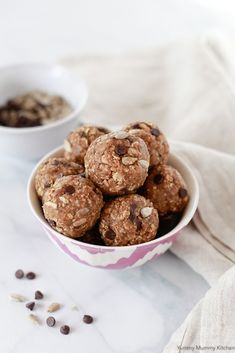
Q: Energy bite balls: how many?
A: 7